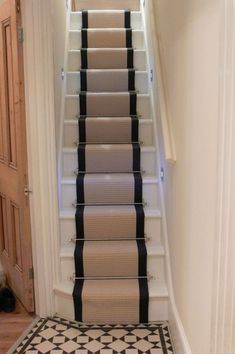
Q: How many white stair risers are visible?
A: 11